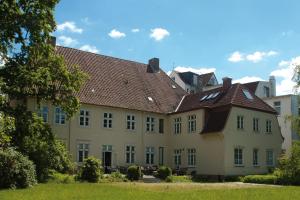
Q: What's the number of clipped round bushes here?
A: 2